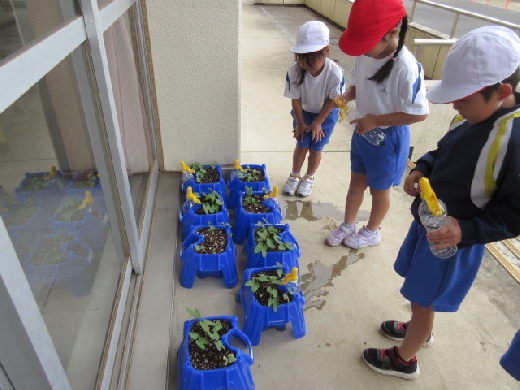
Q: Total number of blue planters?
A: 8